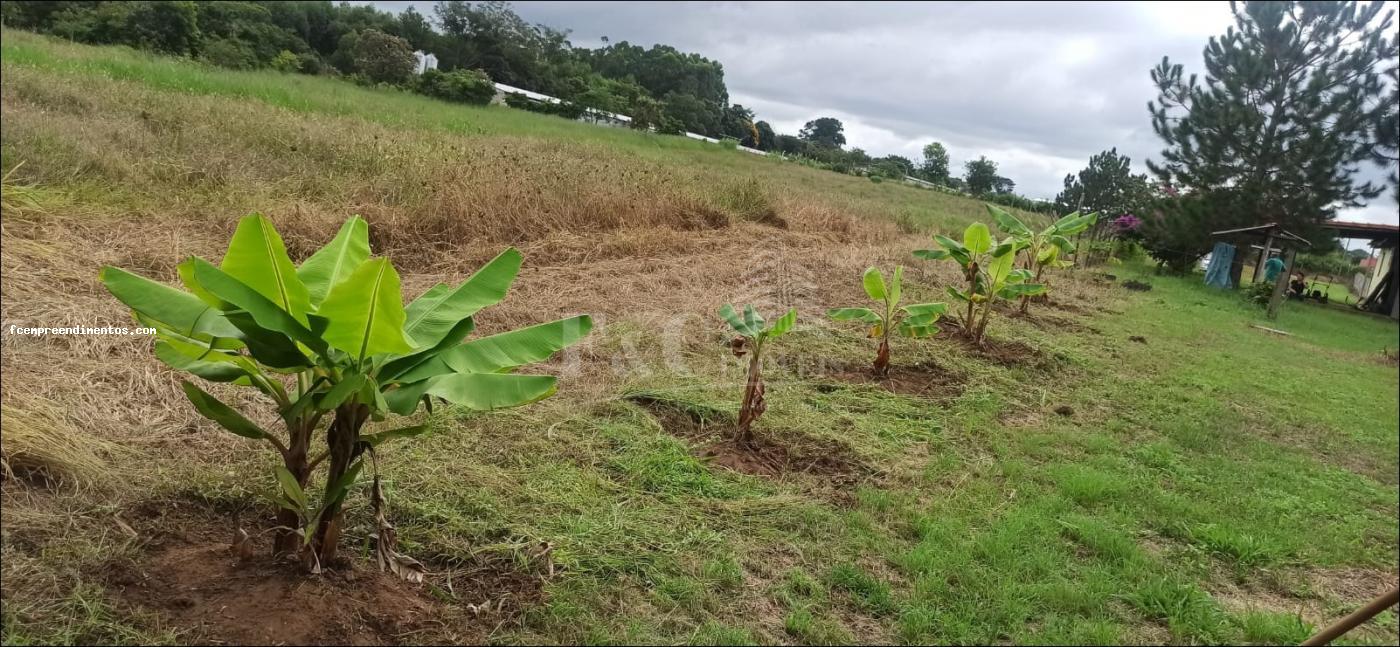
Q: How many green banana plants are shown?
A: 5